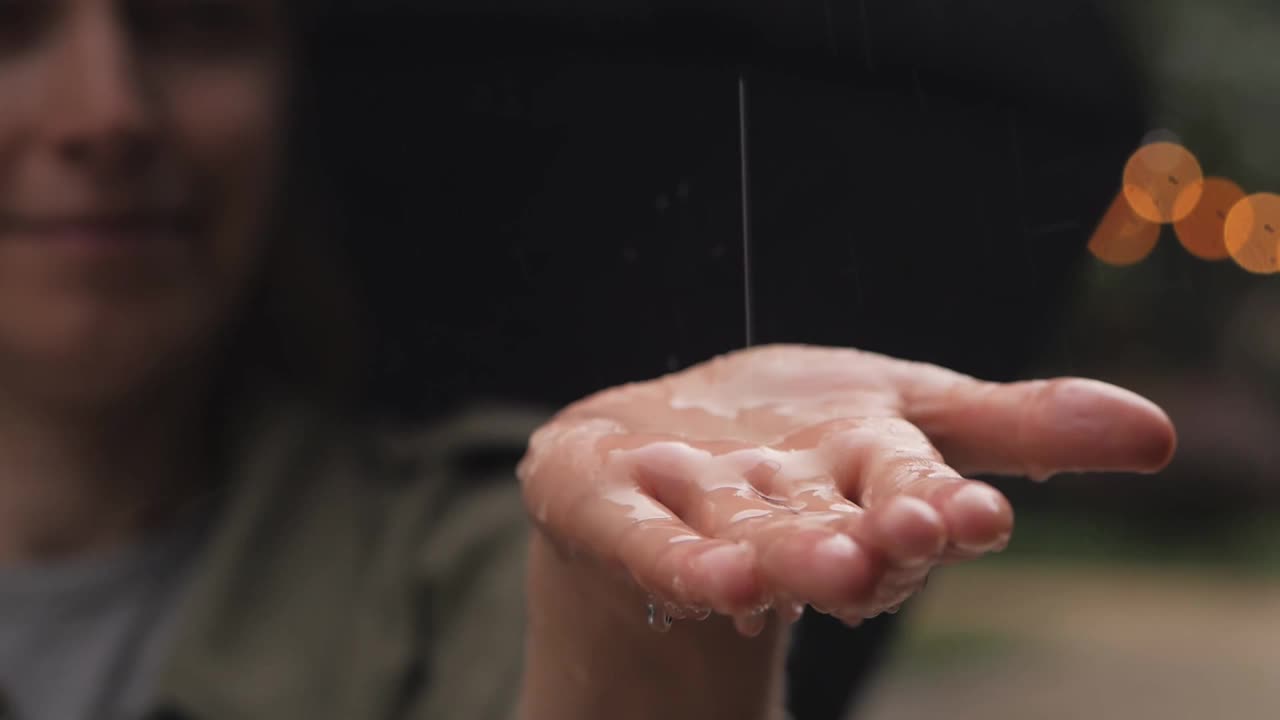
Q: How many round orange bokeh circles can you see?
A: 4